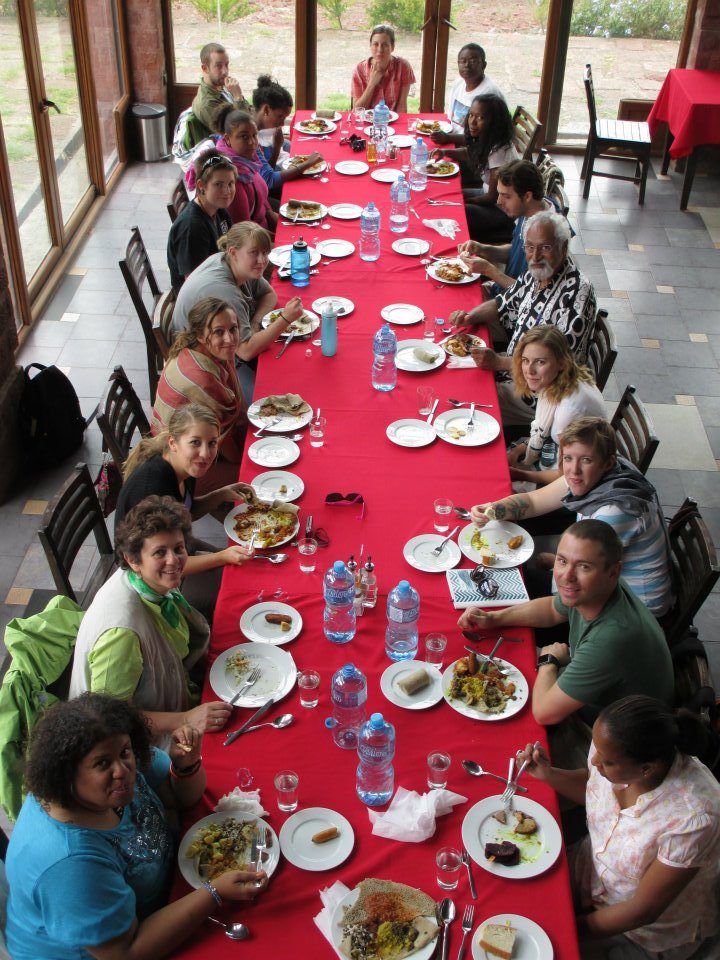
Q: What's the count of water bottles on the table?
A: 11